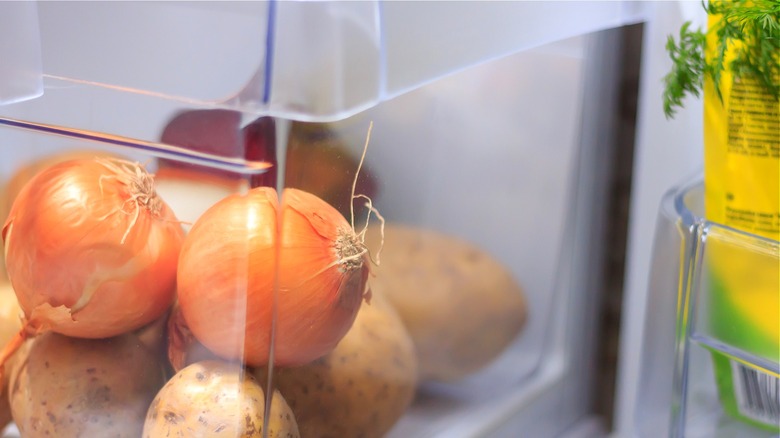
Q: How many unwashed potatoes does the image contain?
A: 4